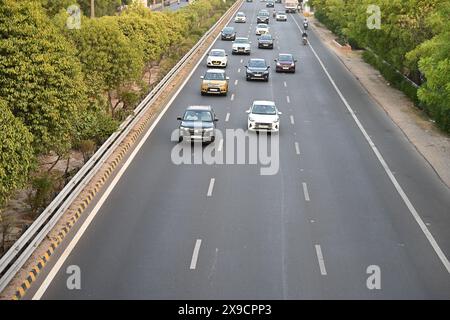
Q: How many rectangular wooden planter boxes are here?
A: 0